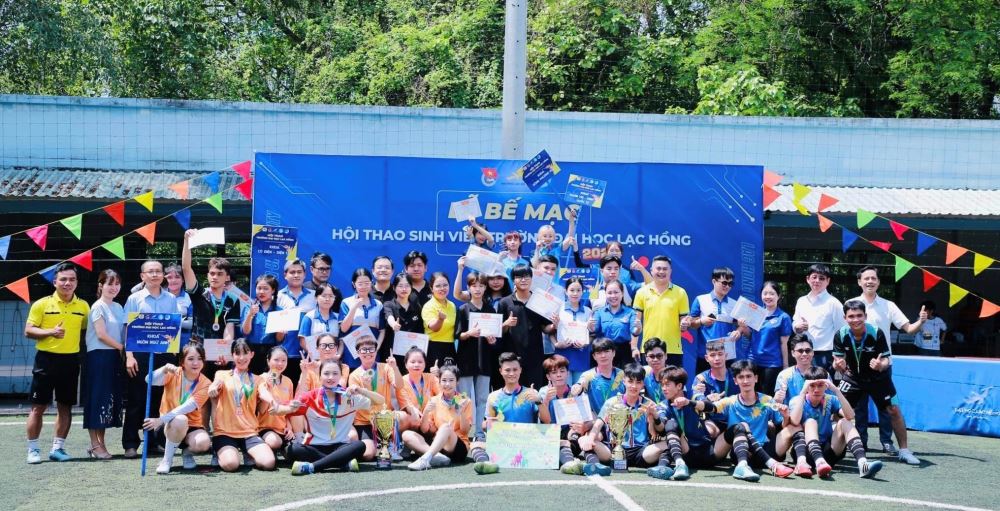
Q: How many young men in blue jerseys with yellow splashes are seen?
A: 10